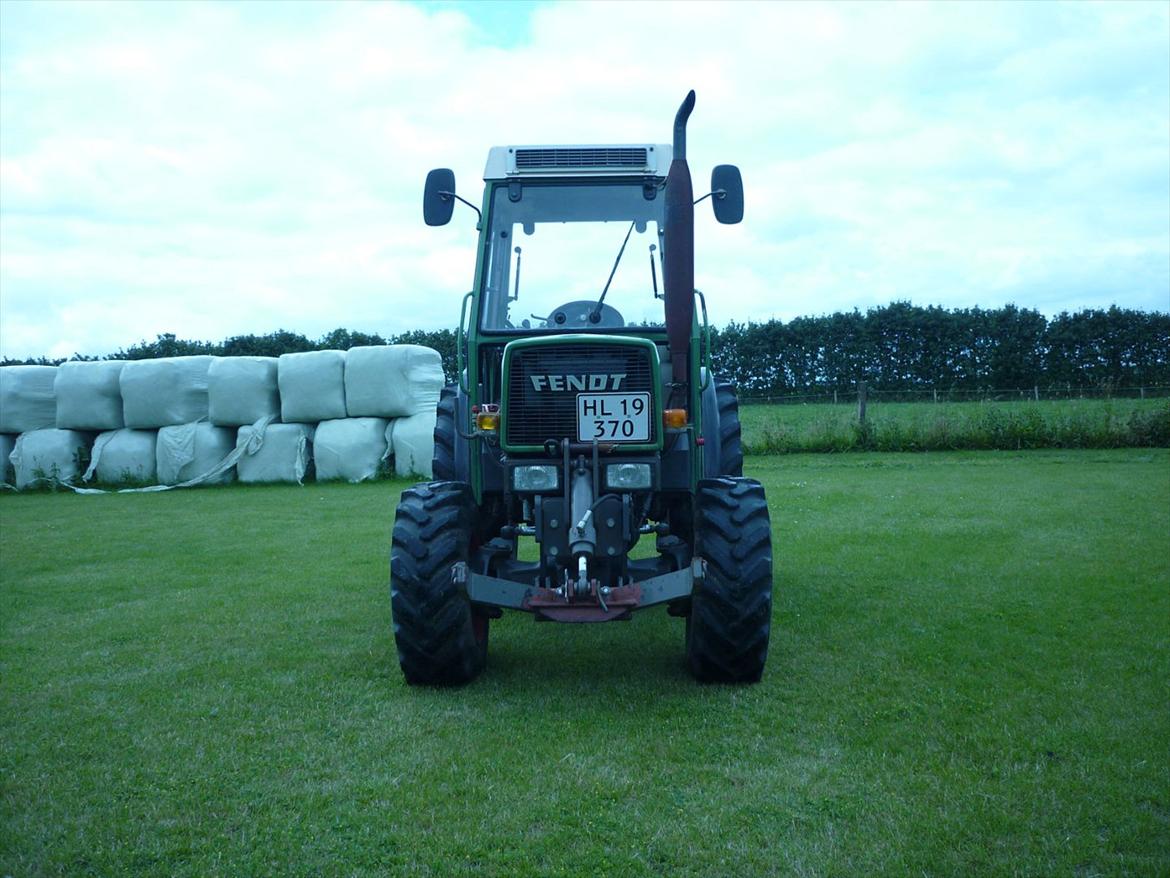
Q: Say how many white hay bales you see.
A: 13